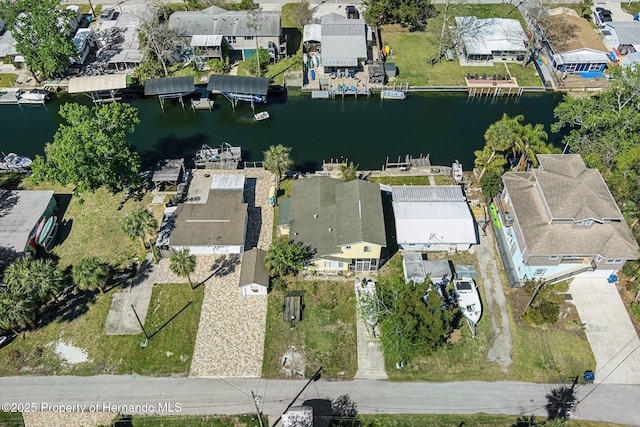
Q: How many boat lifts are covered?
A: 3